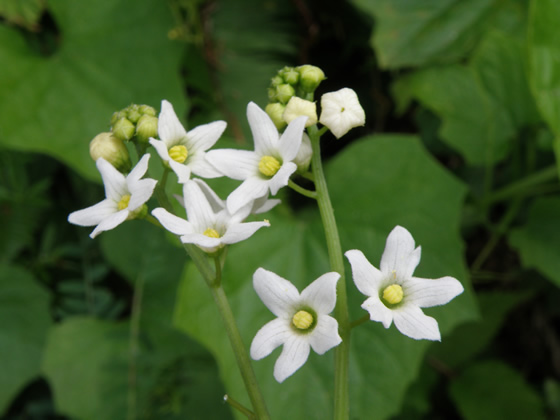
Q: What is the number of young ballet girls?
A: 0